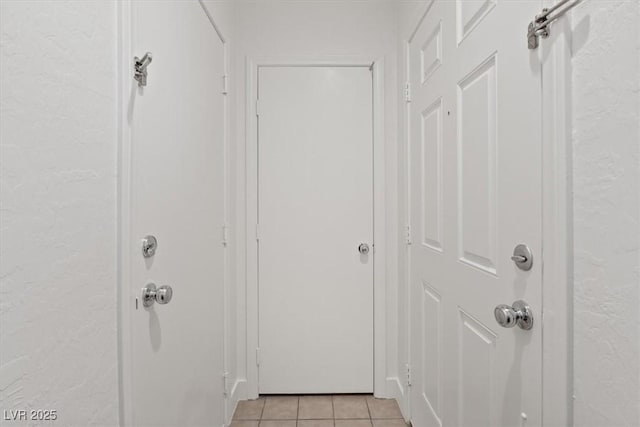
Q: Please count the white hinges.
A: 9